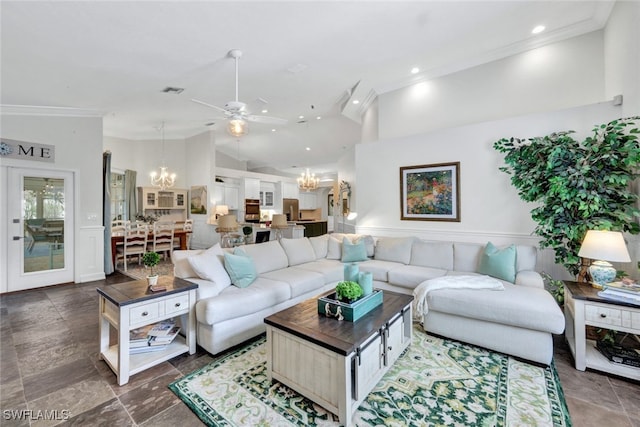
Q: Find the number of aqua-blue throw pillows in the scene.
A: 3